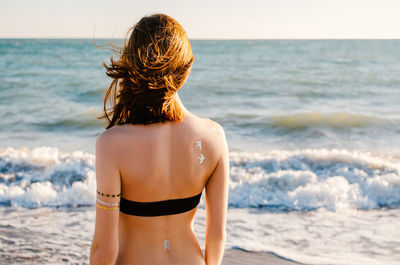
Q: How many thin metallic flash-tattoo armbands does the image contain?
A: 3